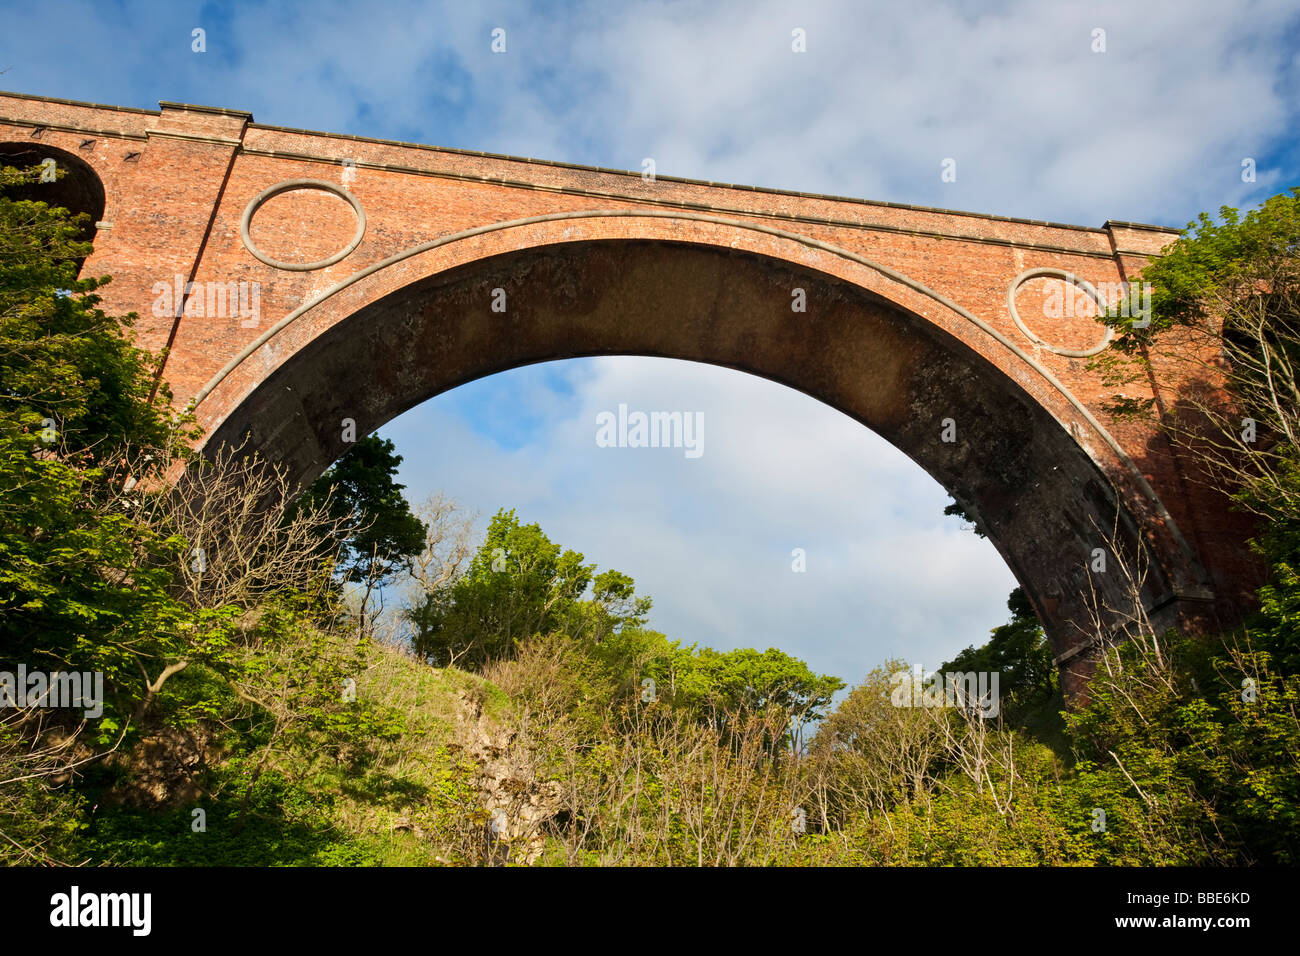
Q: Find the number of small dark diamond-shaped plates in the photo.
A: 3